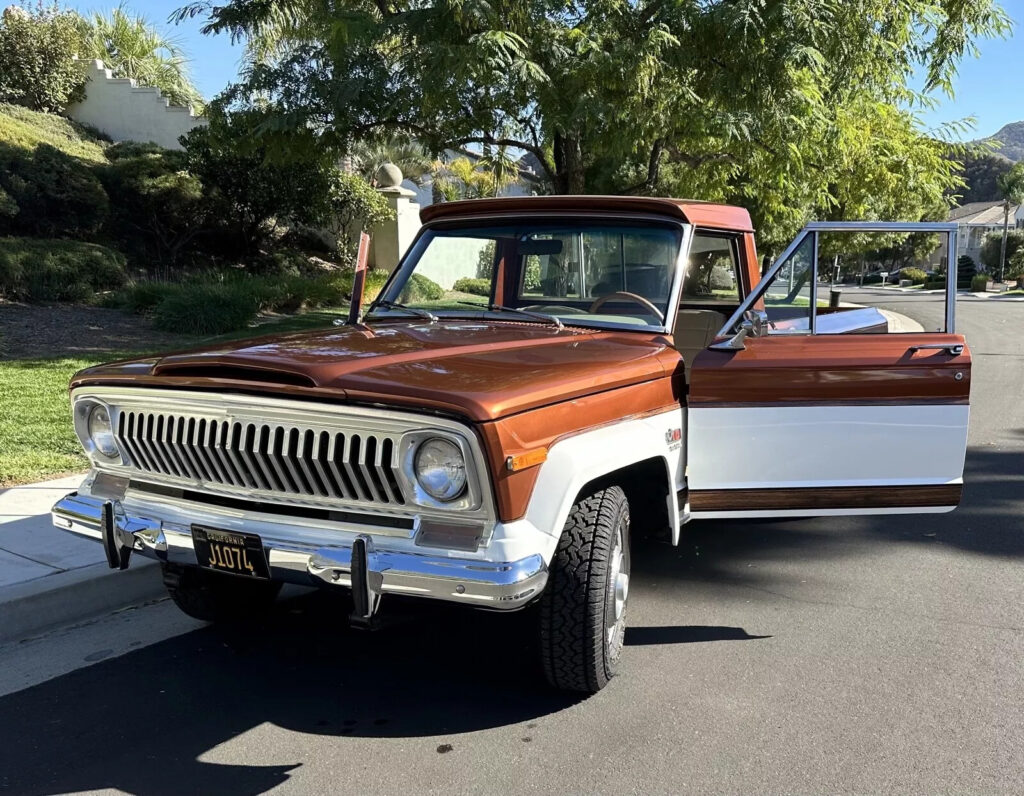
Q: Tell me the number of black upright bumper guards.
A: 2